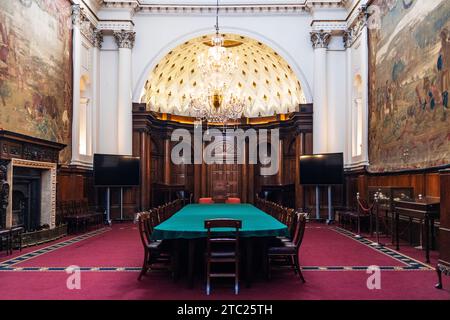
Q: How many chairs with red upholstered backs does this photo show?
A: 2